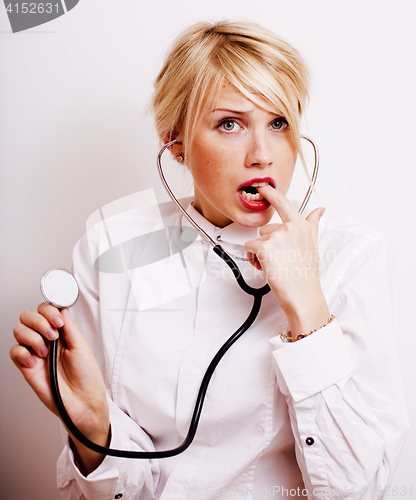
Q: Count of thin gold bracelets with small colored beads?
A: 1